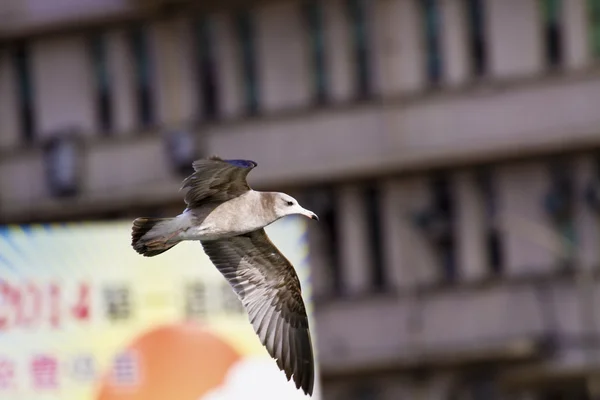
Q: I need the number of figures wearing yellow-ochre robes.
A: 0